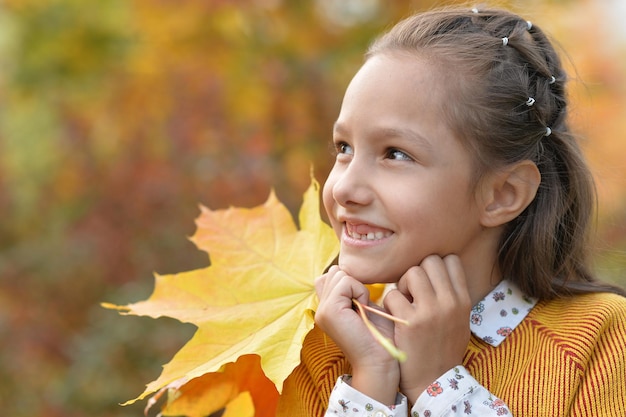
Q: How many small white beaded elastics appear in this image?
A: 6